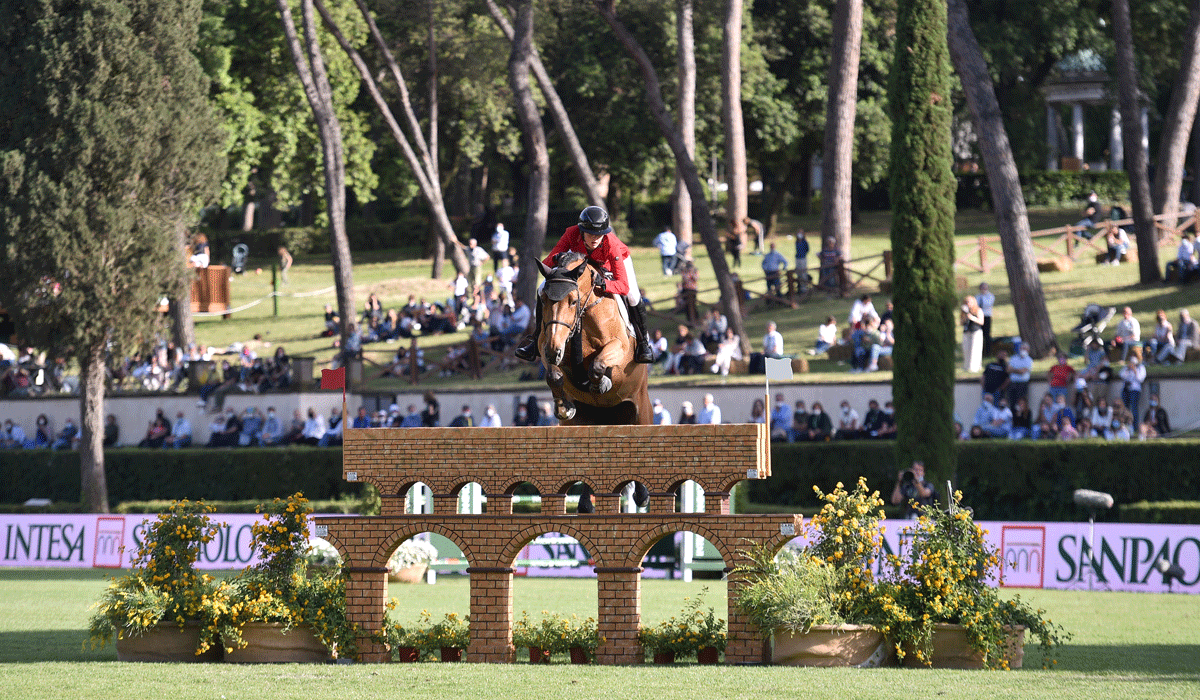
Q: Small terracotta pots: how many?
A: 6